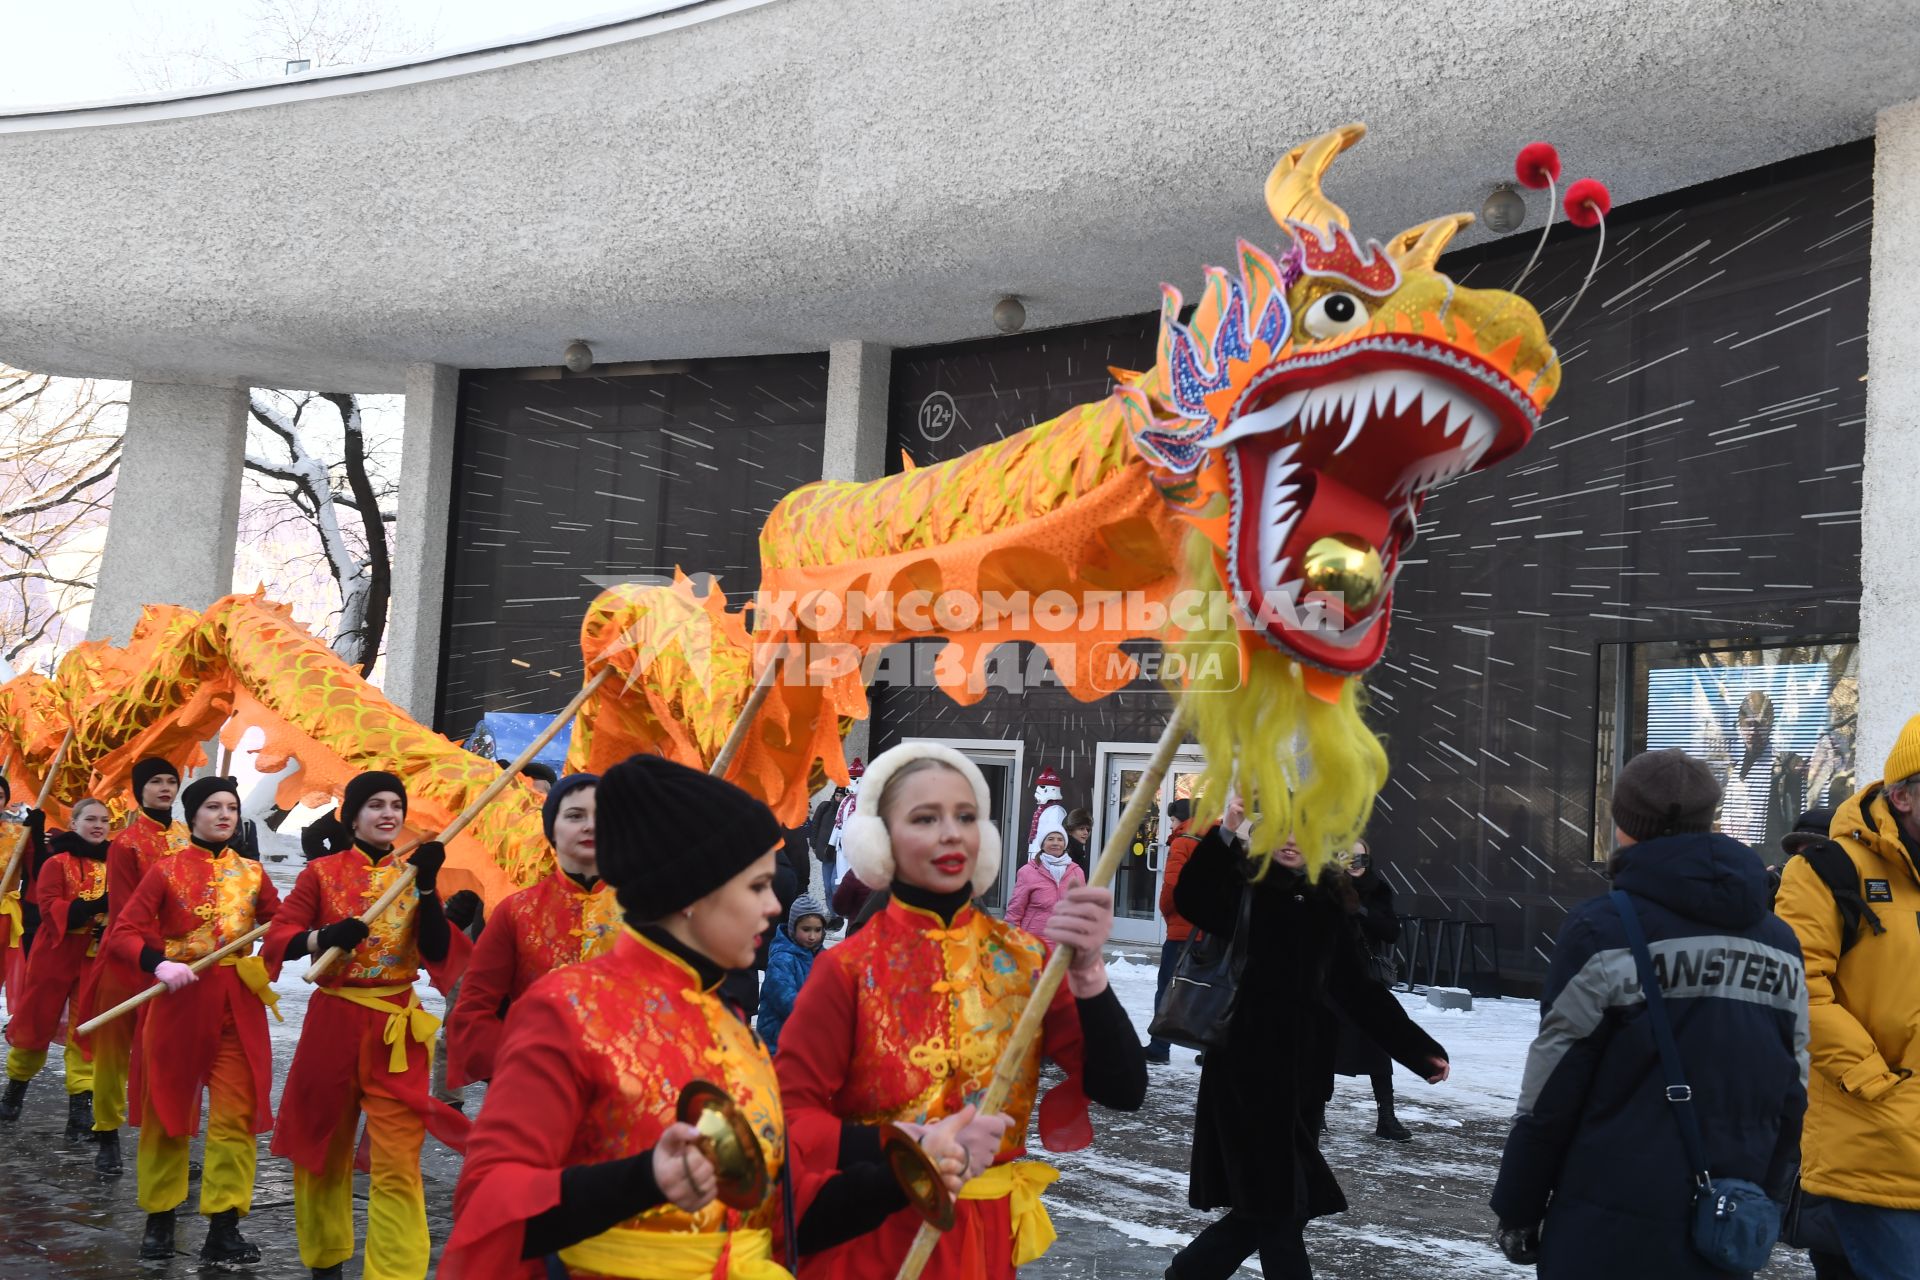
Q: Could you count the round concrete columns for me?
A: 0